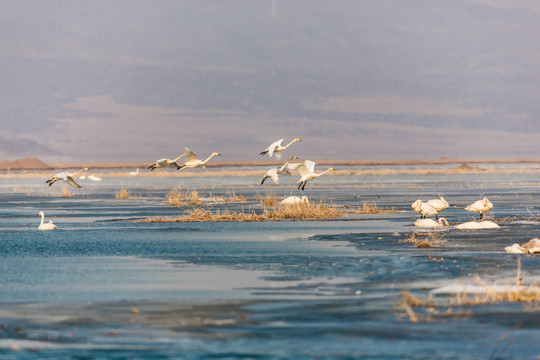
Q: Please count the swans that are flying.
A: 6